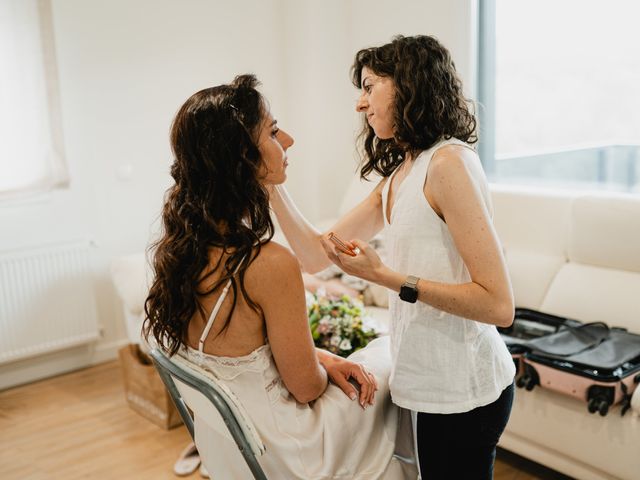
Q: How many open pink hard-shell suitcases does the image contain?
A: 1